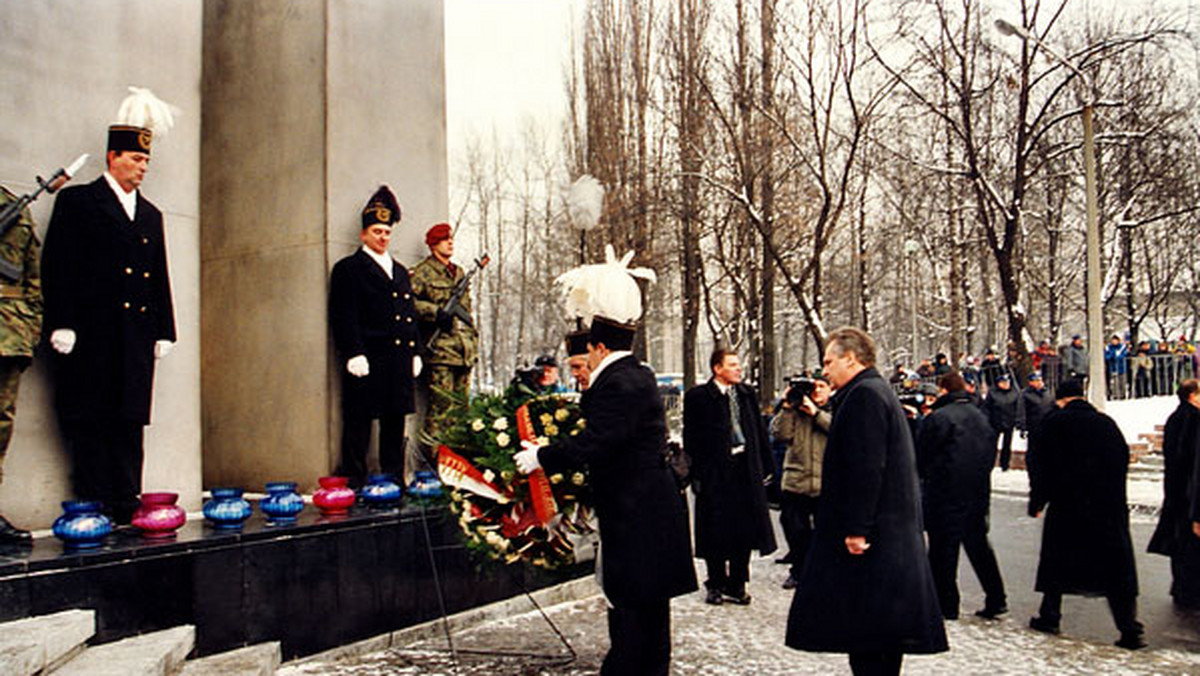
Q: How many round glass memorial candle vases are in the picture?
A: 7